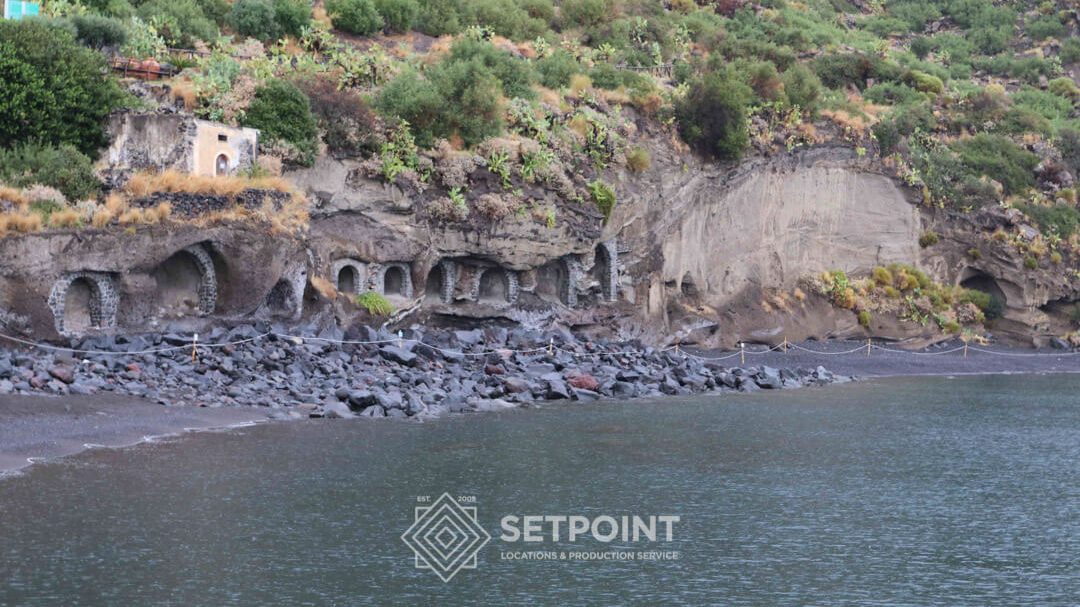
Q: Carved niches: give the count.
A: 9